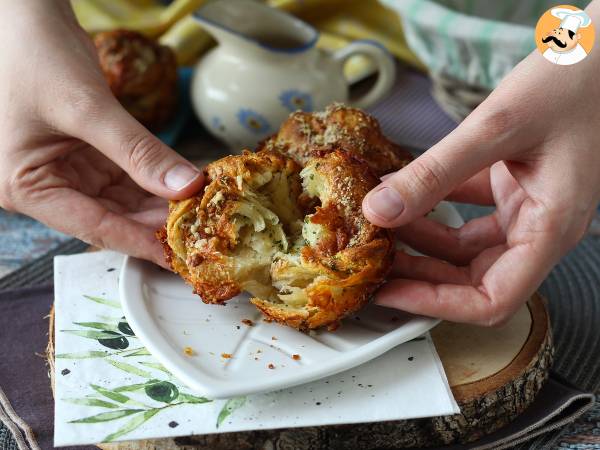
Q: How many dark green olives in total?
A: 3